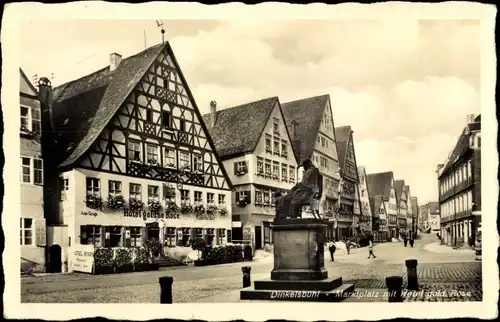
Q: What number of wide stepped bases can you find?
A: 1